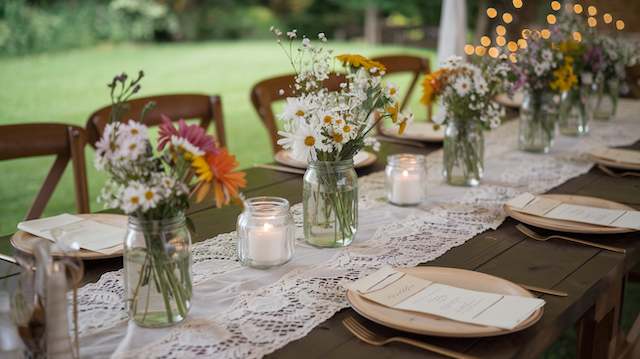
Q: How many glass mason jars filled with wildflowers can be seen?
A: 6